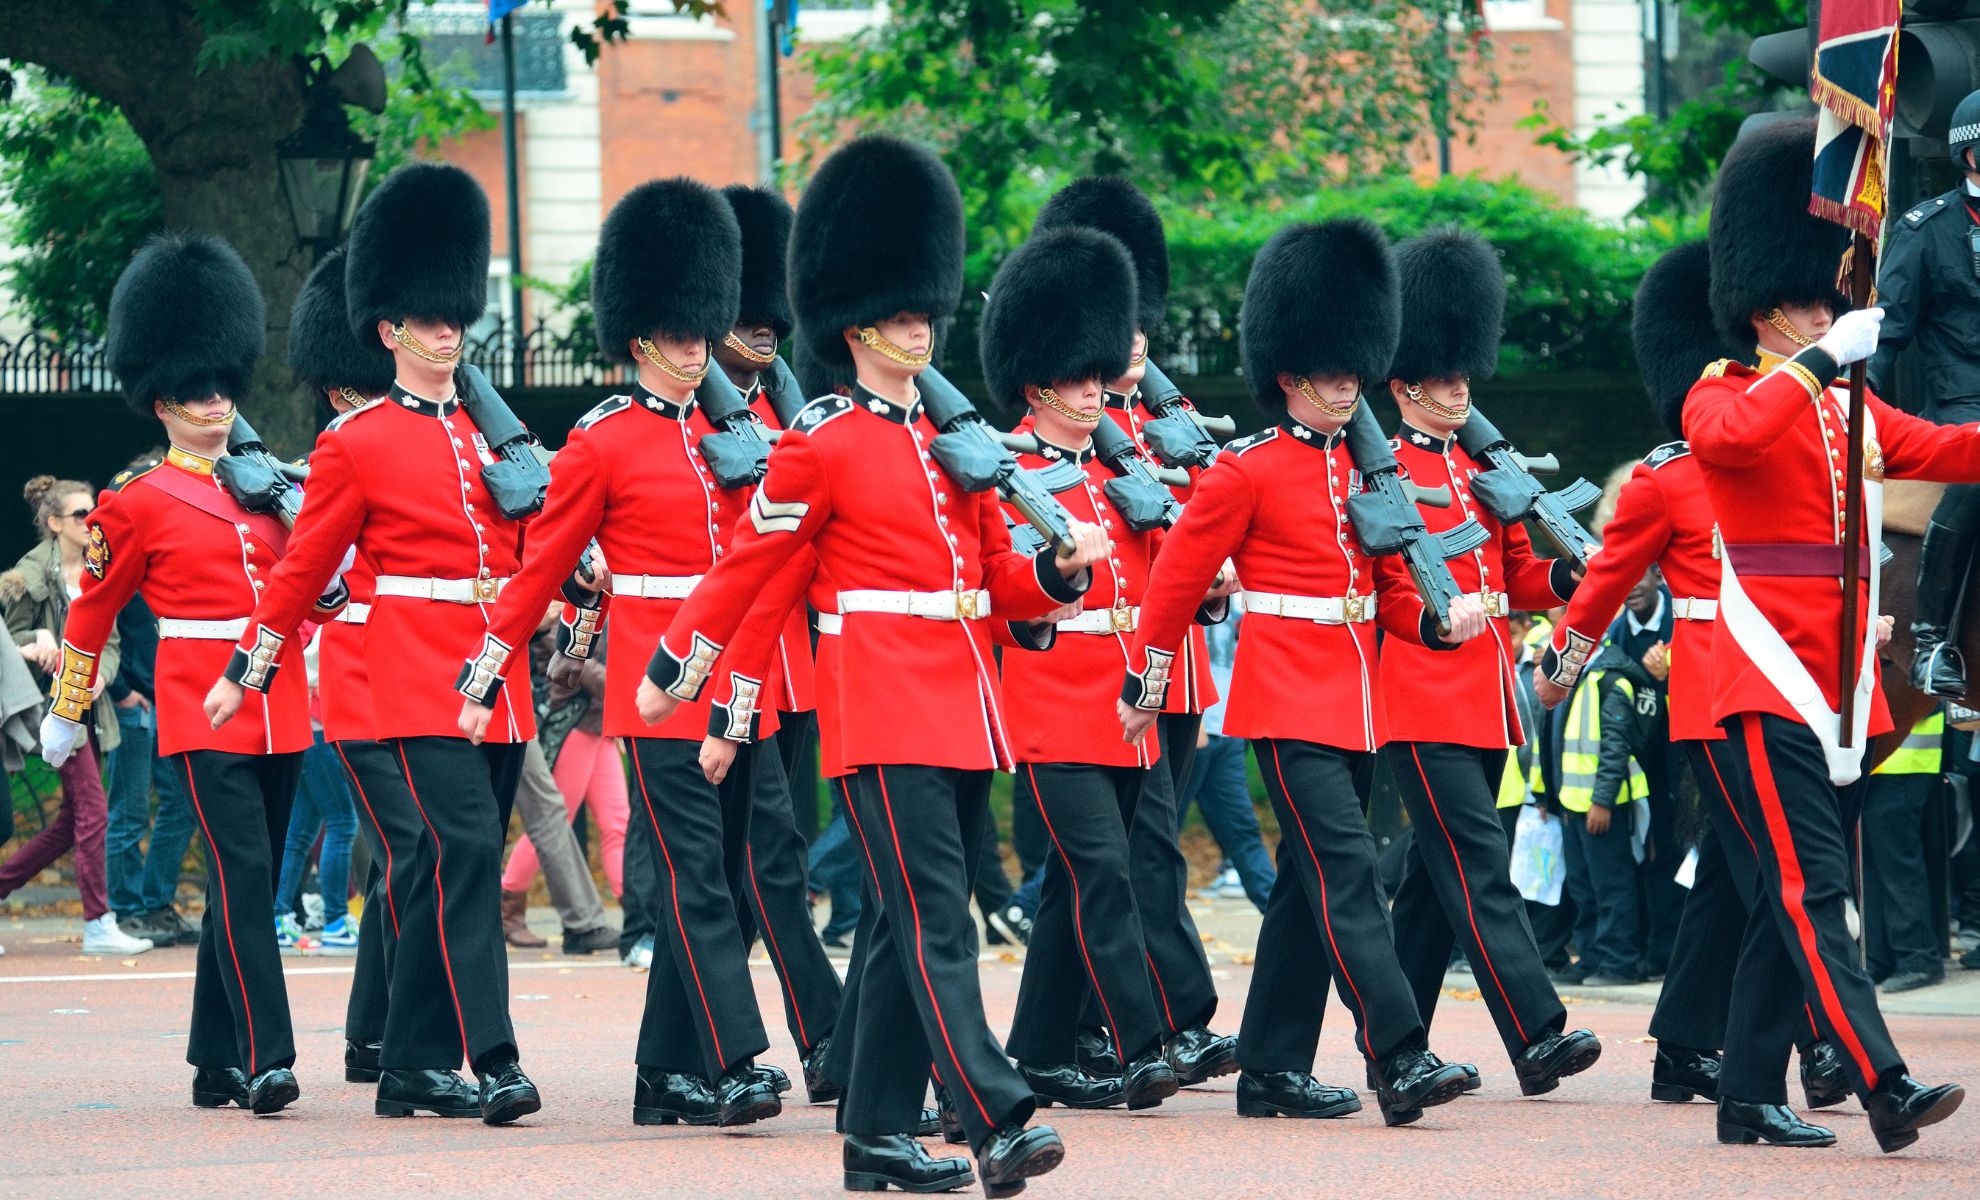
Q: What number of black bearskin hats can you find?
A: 13